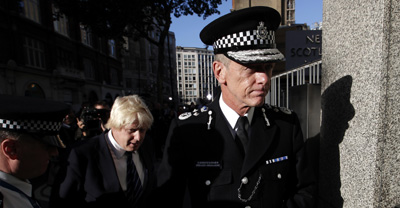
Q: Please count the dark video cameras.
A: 1